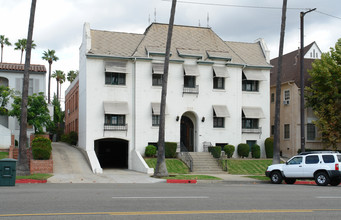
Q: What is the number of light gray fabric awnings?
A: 9